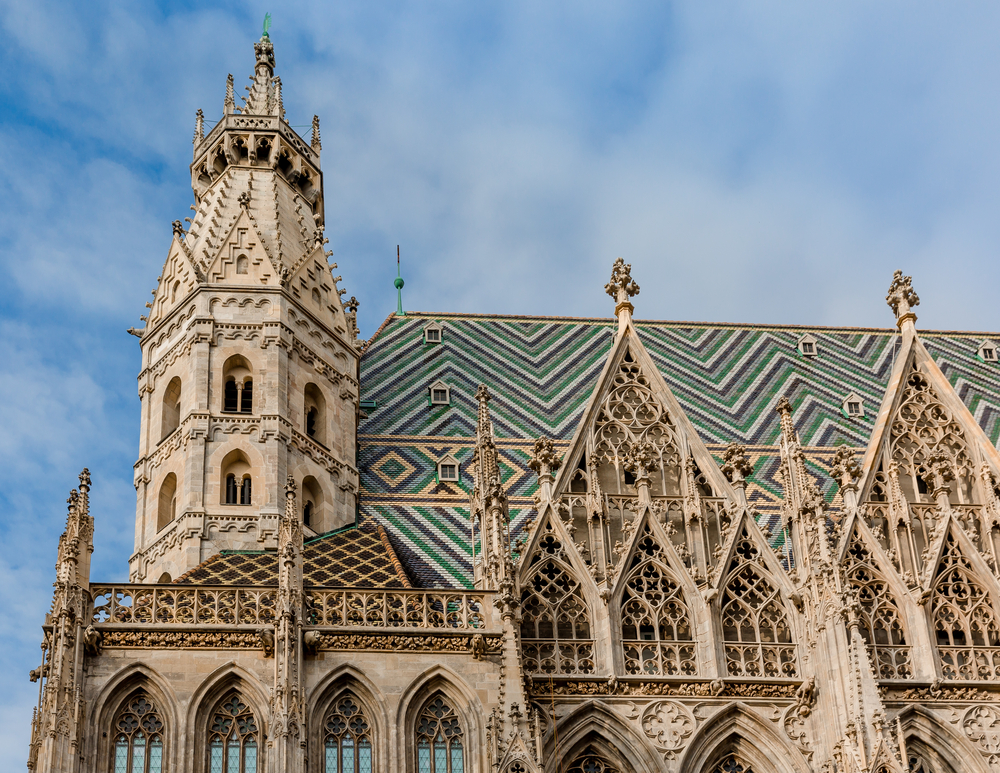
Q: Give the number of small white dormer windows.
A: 6